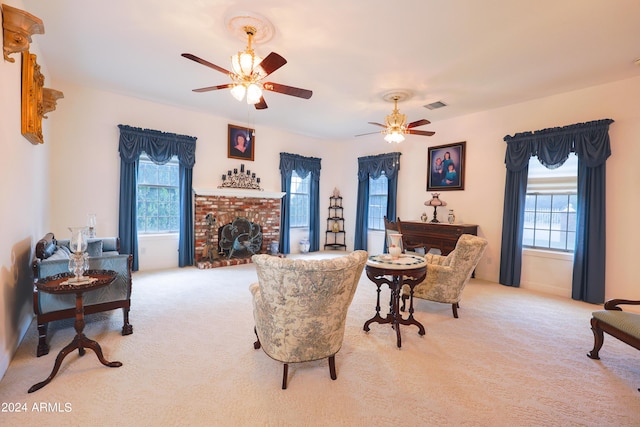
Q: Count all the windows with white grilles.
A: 4